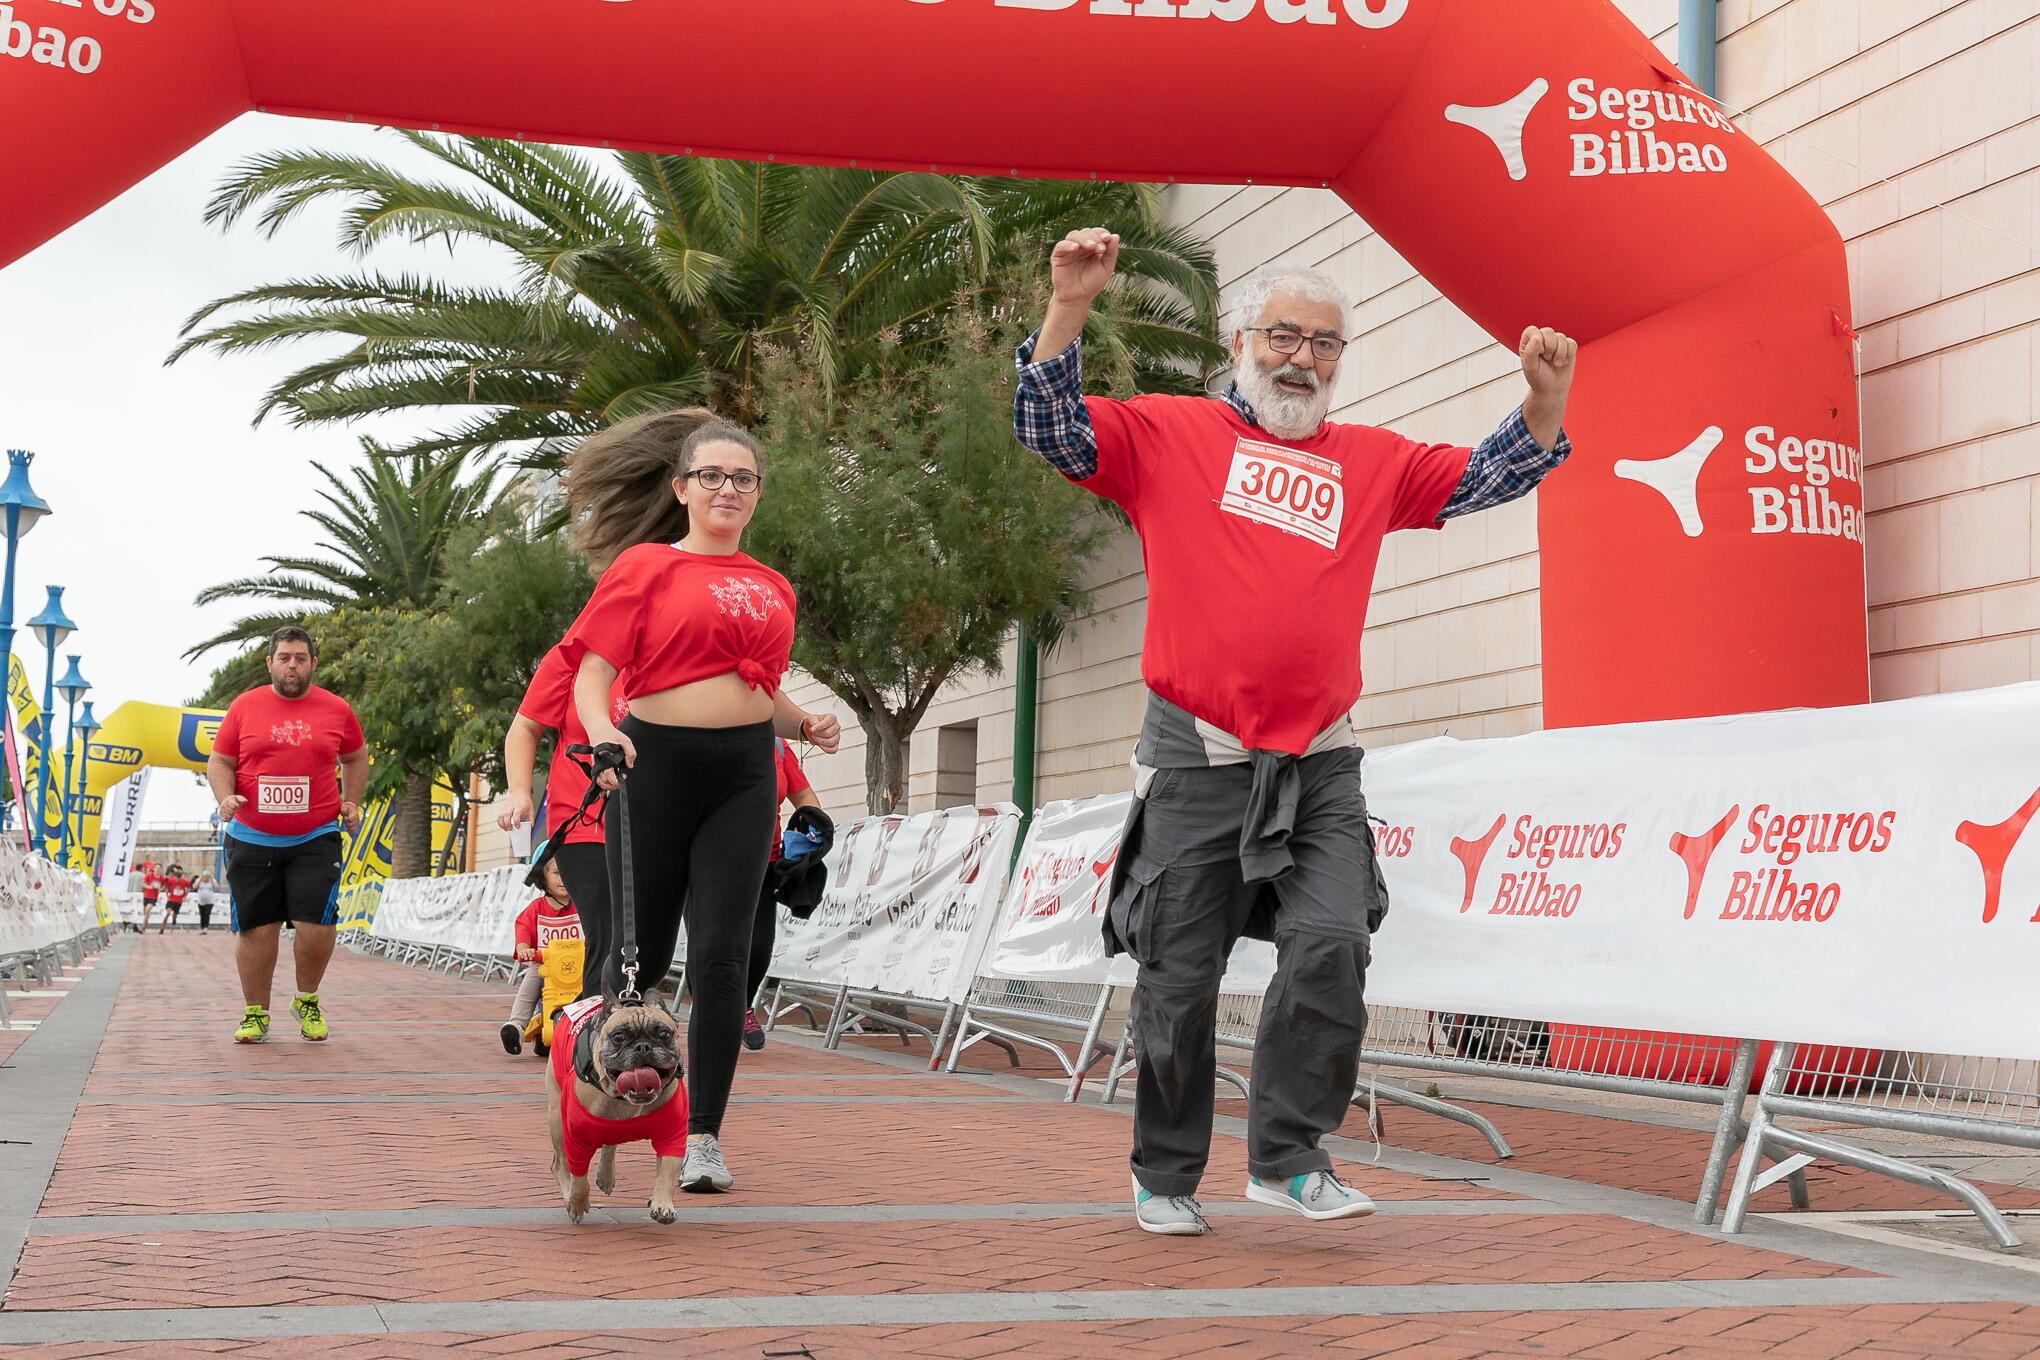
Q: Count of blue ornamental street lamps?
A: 4